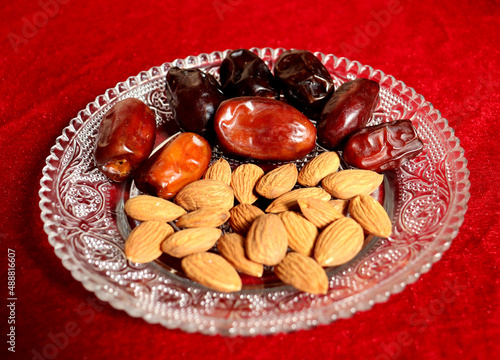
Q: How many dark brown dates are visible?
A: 3